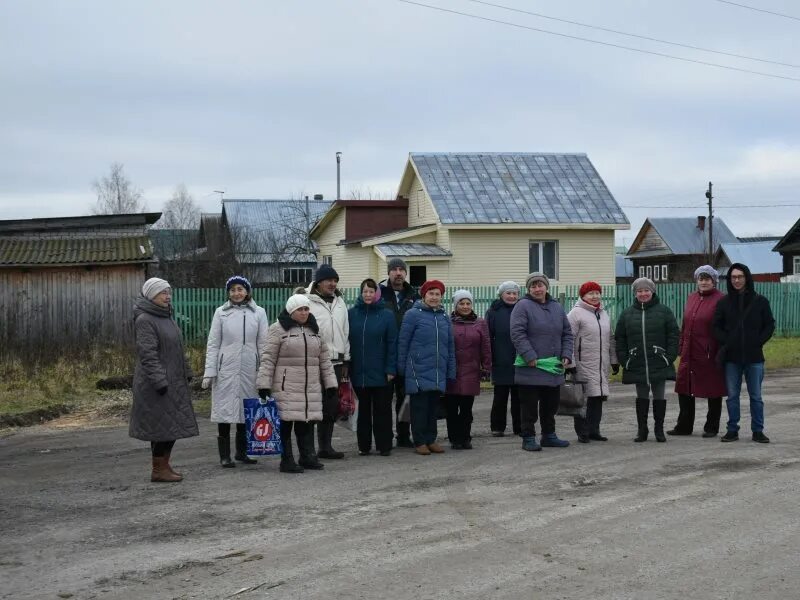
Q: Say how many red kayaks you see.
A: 0